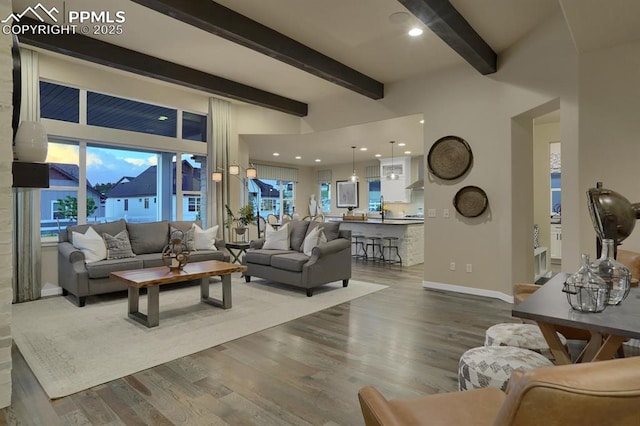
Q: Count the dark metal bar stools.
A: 3